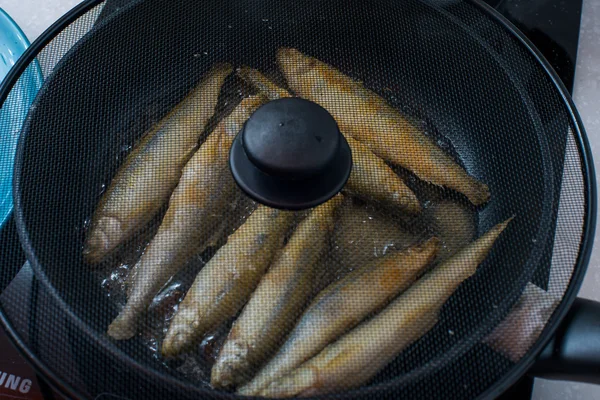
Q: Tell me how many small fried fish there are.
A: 8